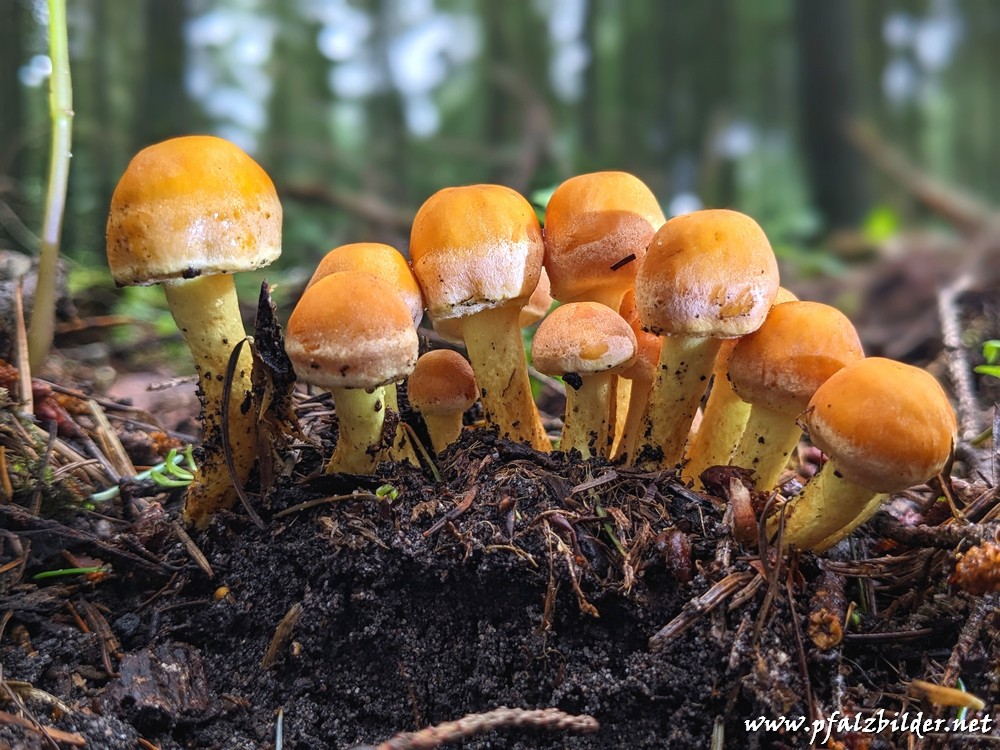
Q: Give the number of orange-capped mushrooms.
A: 13